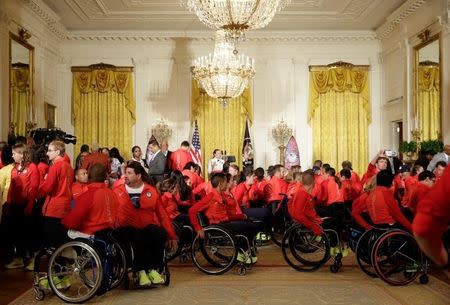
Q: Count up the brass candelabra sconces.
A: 2